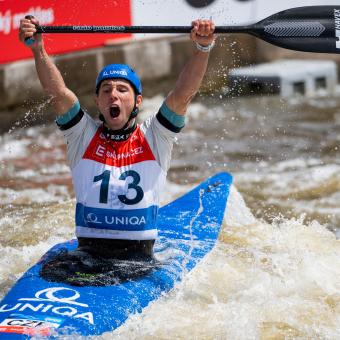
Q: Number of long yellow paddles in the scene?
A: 0